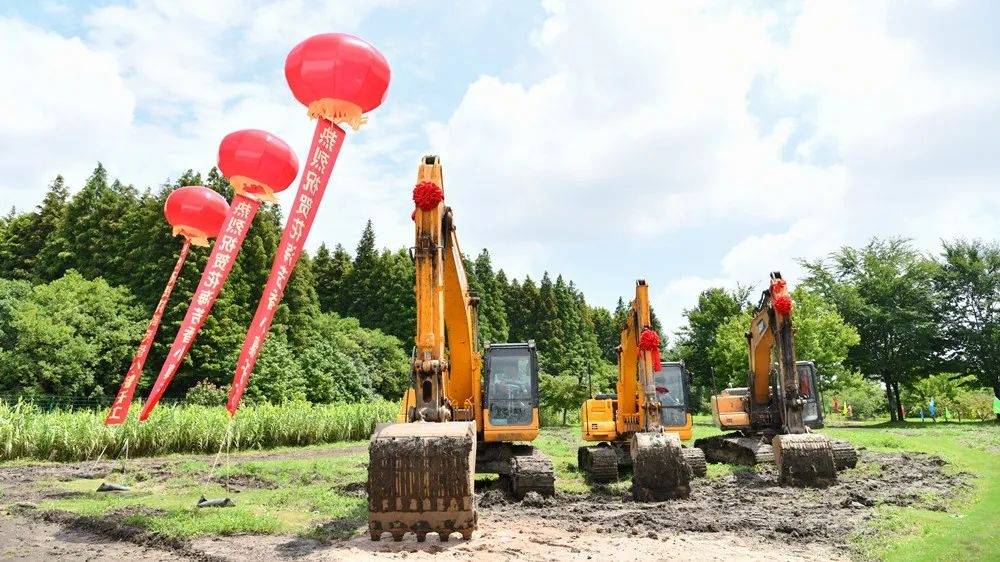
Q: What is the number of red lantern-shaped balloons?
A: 3